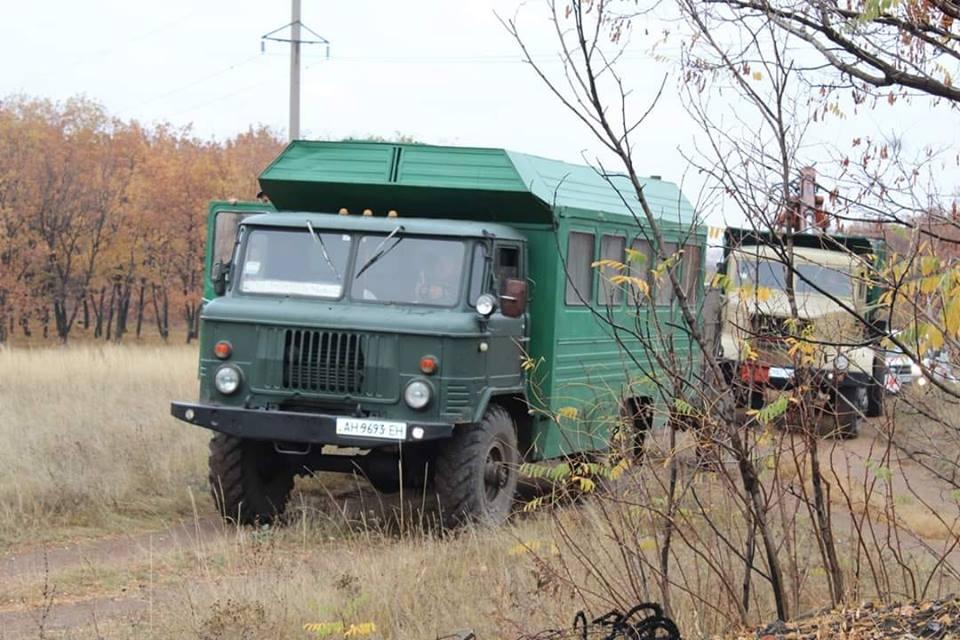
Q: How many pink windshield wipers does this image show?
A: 0